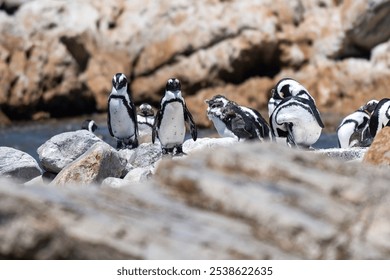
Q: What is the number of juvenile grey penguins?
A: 1